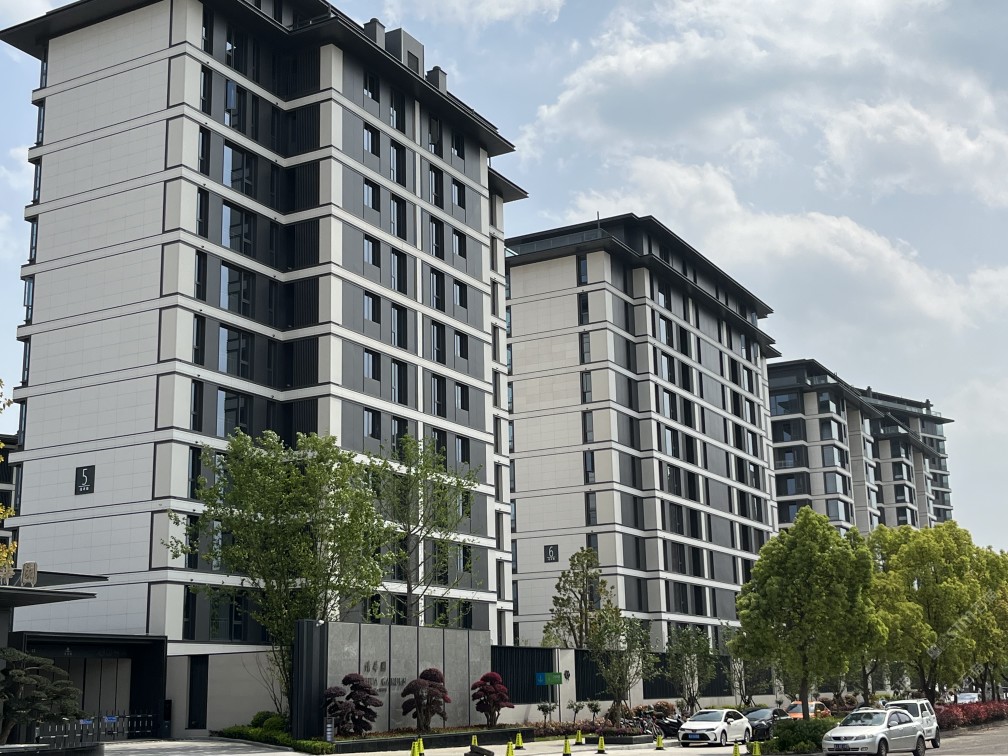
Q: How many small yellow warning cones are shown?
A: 11